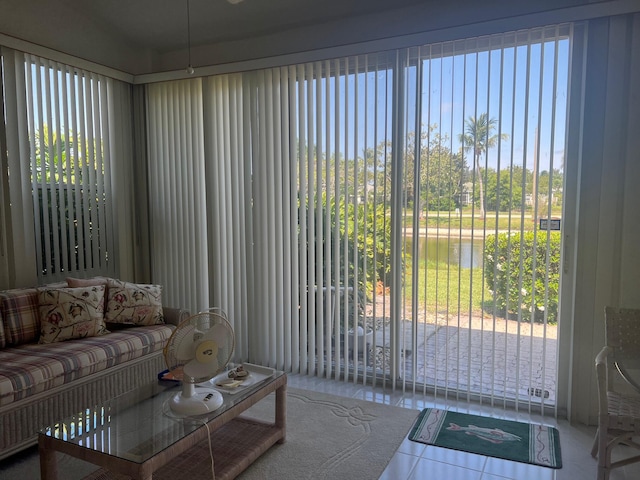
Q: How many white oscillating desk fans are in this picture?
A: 1